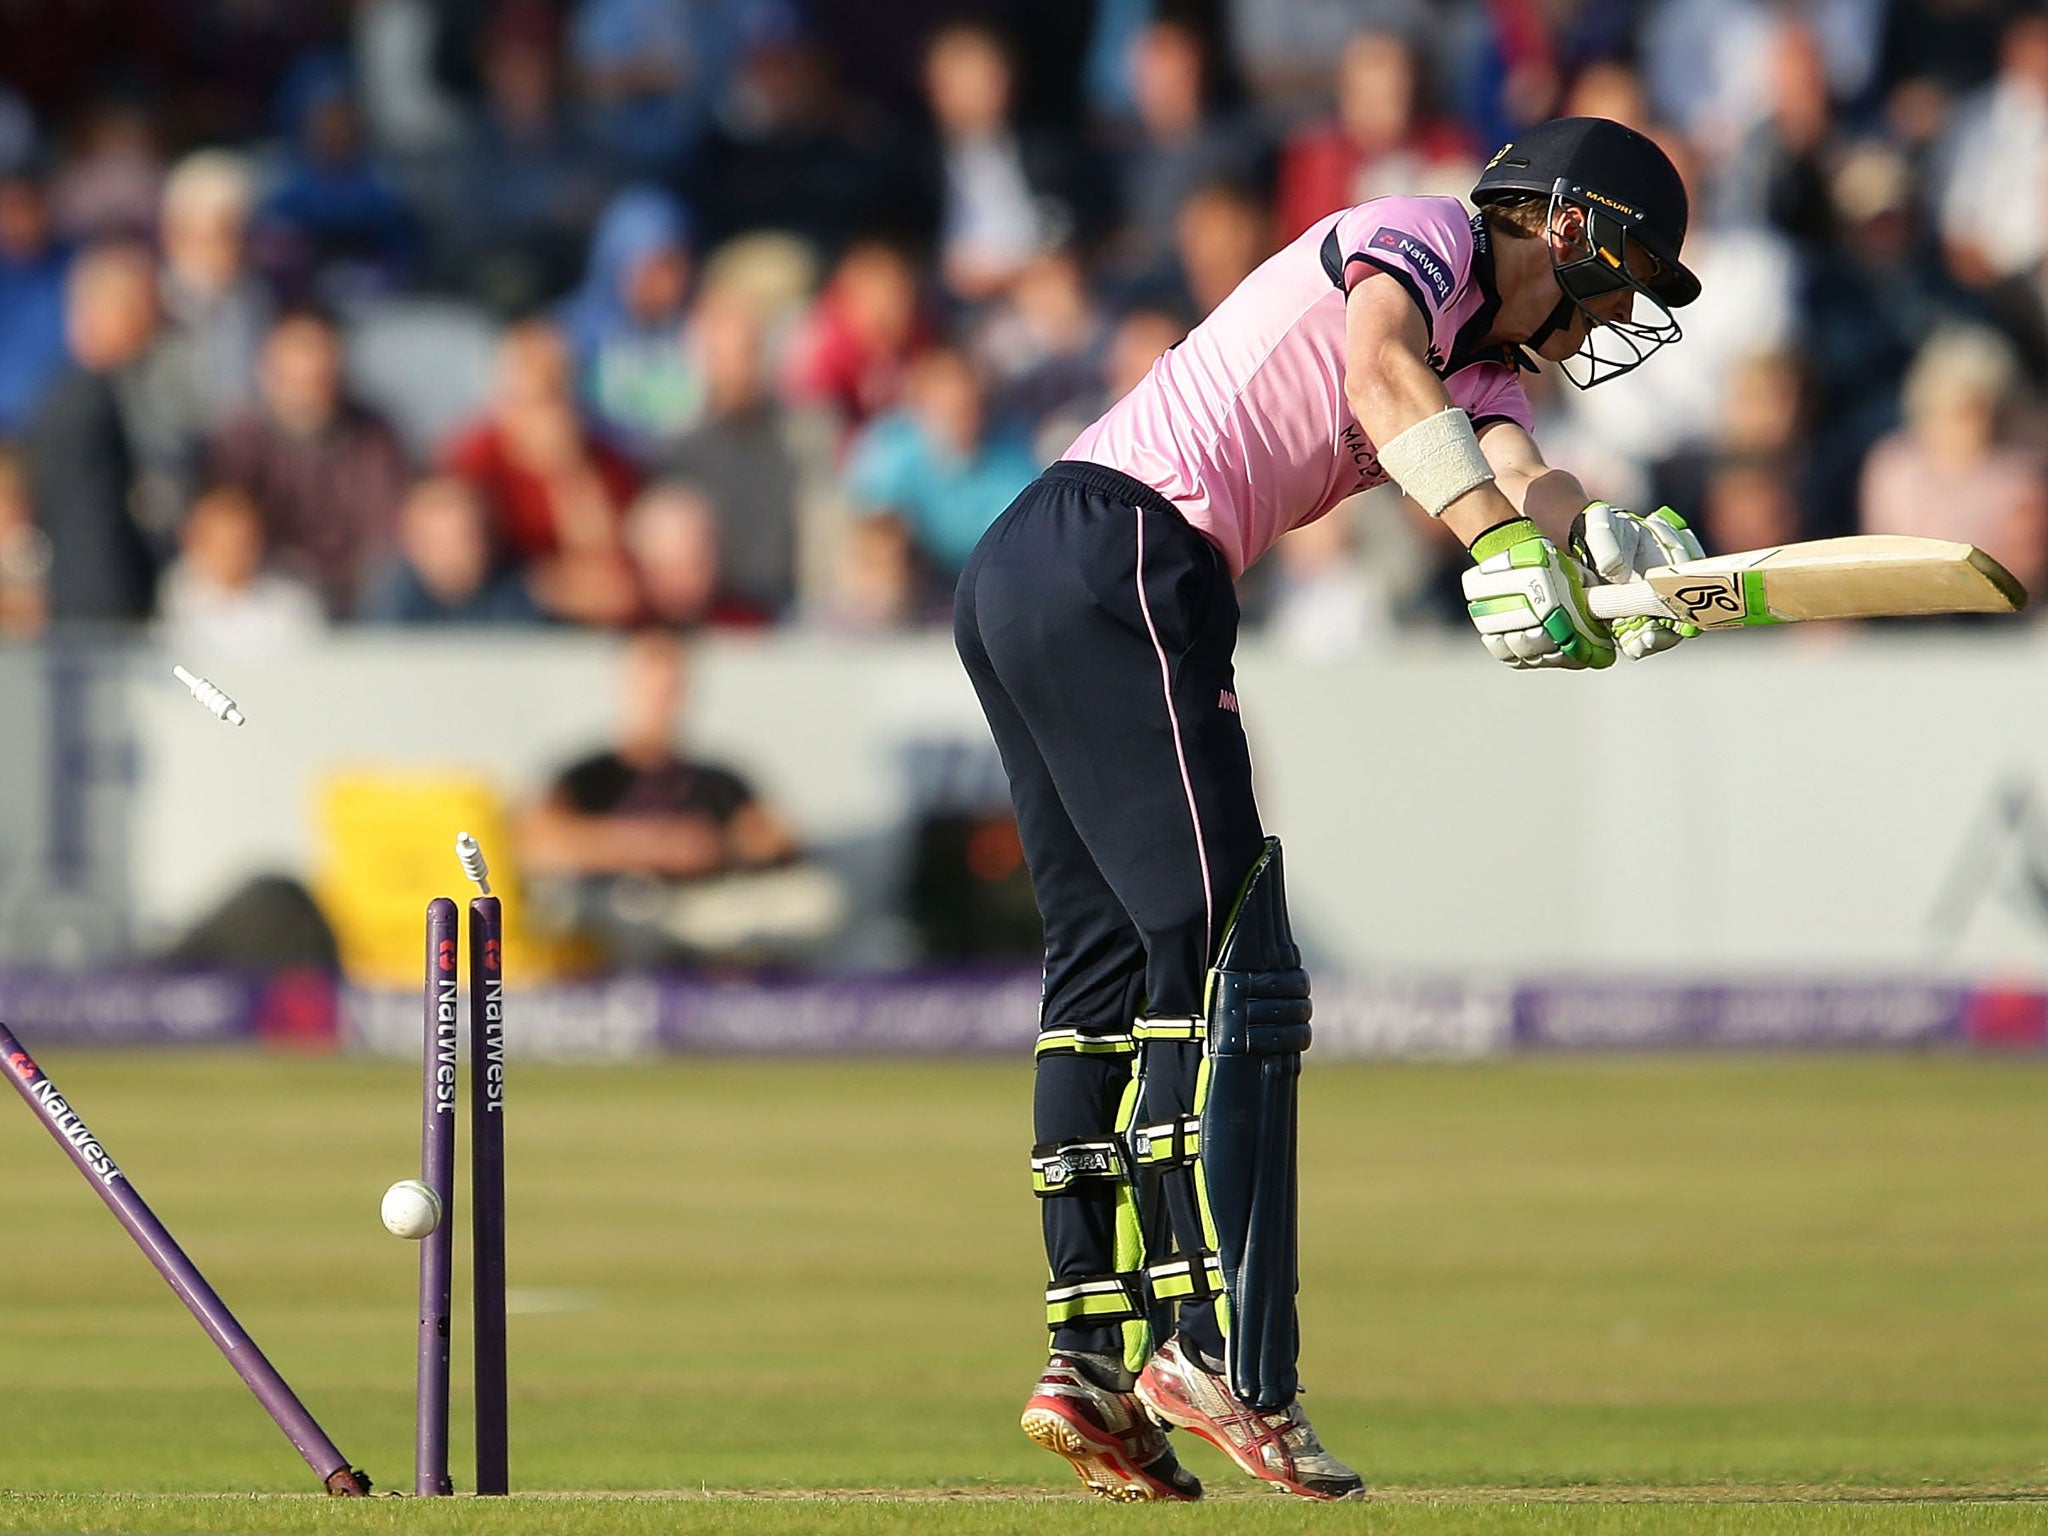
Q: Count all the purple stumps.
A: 3